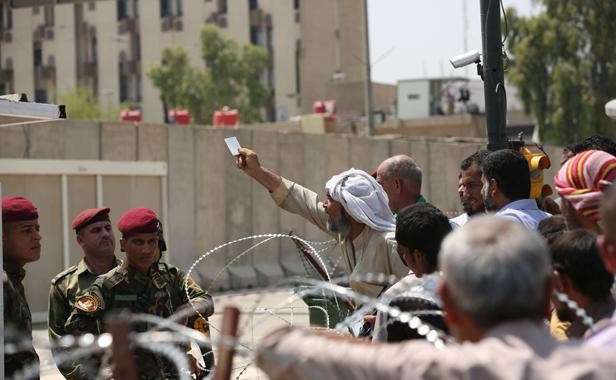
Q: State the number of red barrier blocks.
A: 4